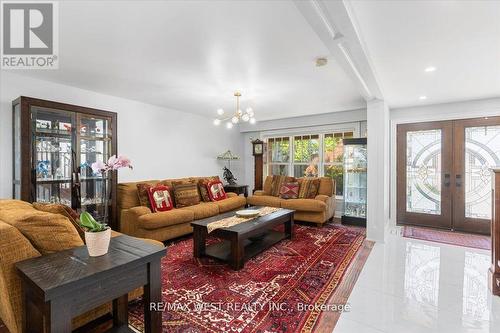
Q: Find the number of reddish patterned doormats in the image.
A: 1